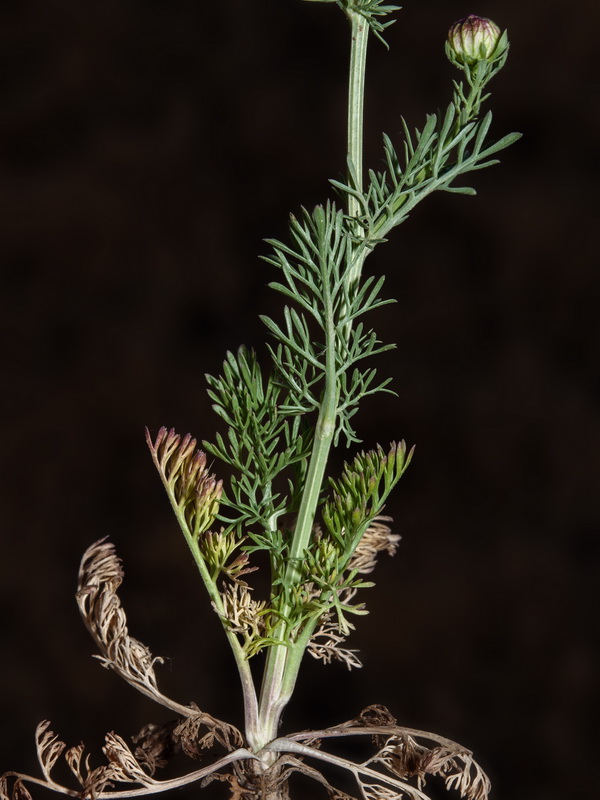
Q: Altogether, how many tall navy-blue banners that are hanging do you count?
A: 0